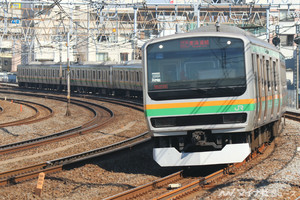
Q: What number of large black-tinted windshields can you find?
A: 1